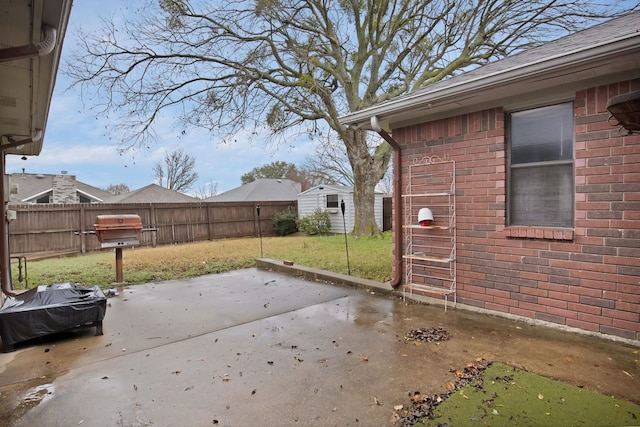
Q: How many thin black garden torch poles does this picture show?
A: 2